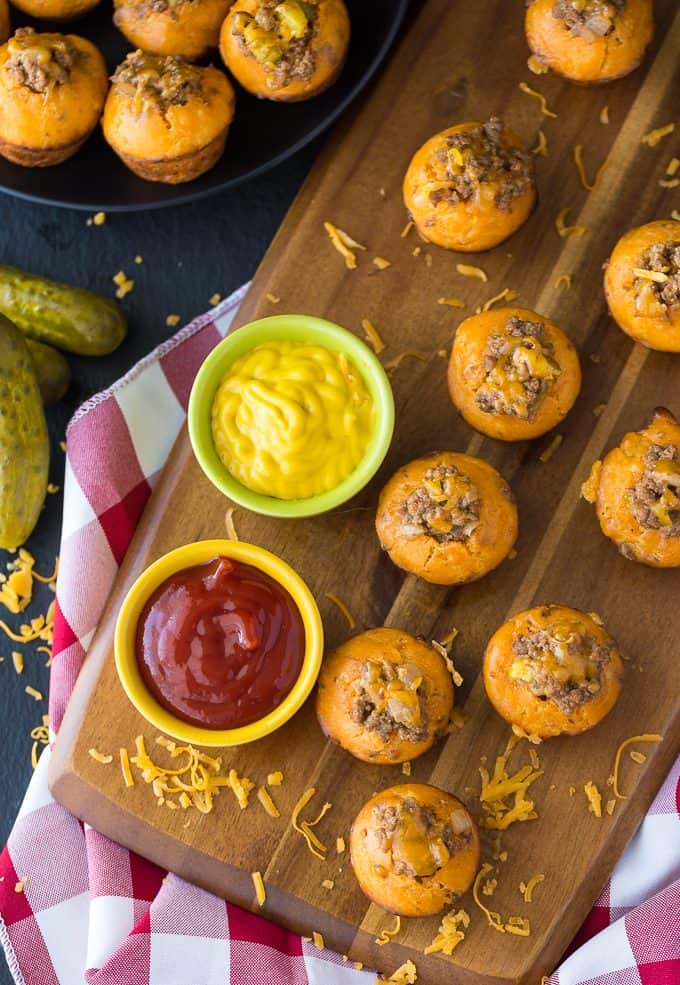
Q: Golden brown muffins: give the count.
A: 15